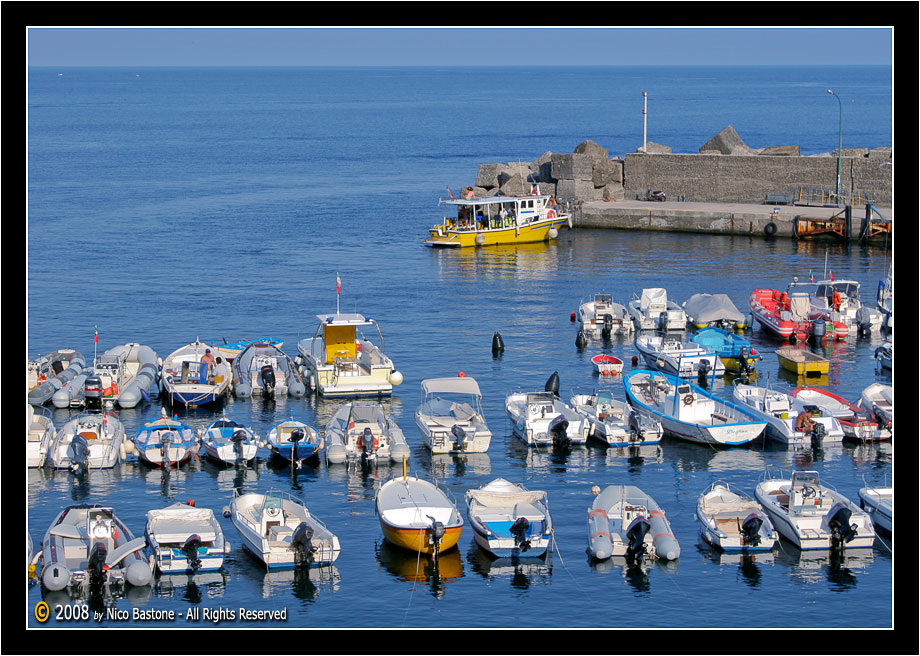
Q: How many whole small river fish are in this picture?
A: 0